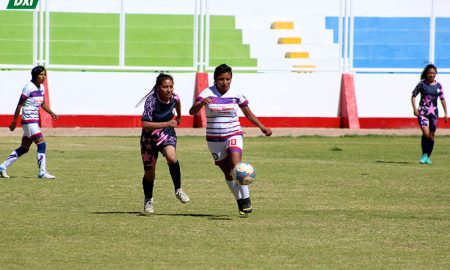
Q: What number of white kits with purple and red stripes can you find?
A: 2